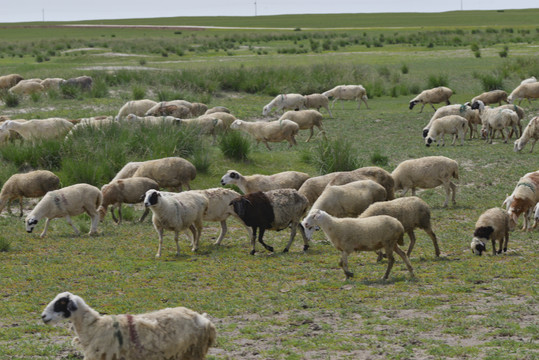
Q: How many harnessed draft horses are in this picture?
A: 0